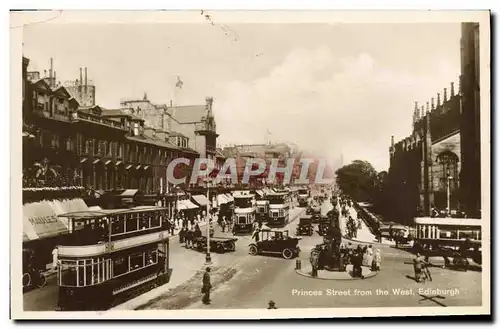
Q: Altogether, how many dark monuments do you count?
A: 1